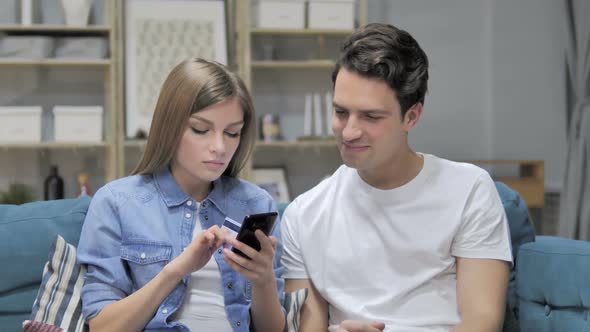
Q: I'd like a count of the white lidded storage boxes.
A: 4